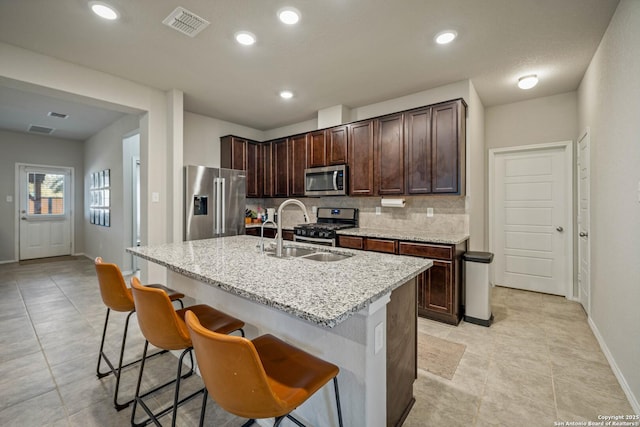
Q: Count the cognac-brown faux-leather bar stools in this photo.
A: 3